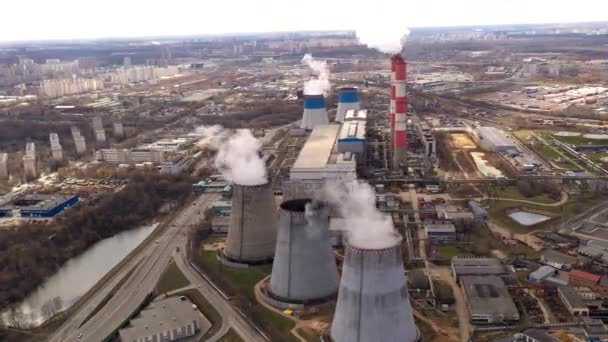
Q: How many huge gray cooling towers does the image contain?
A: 3